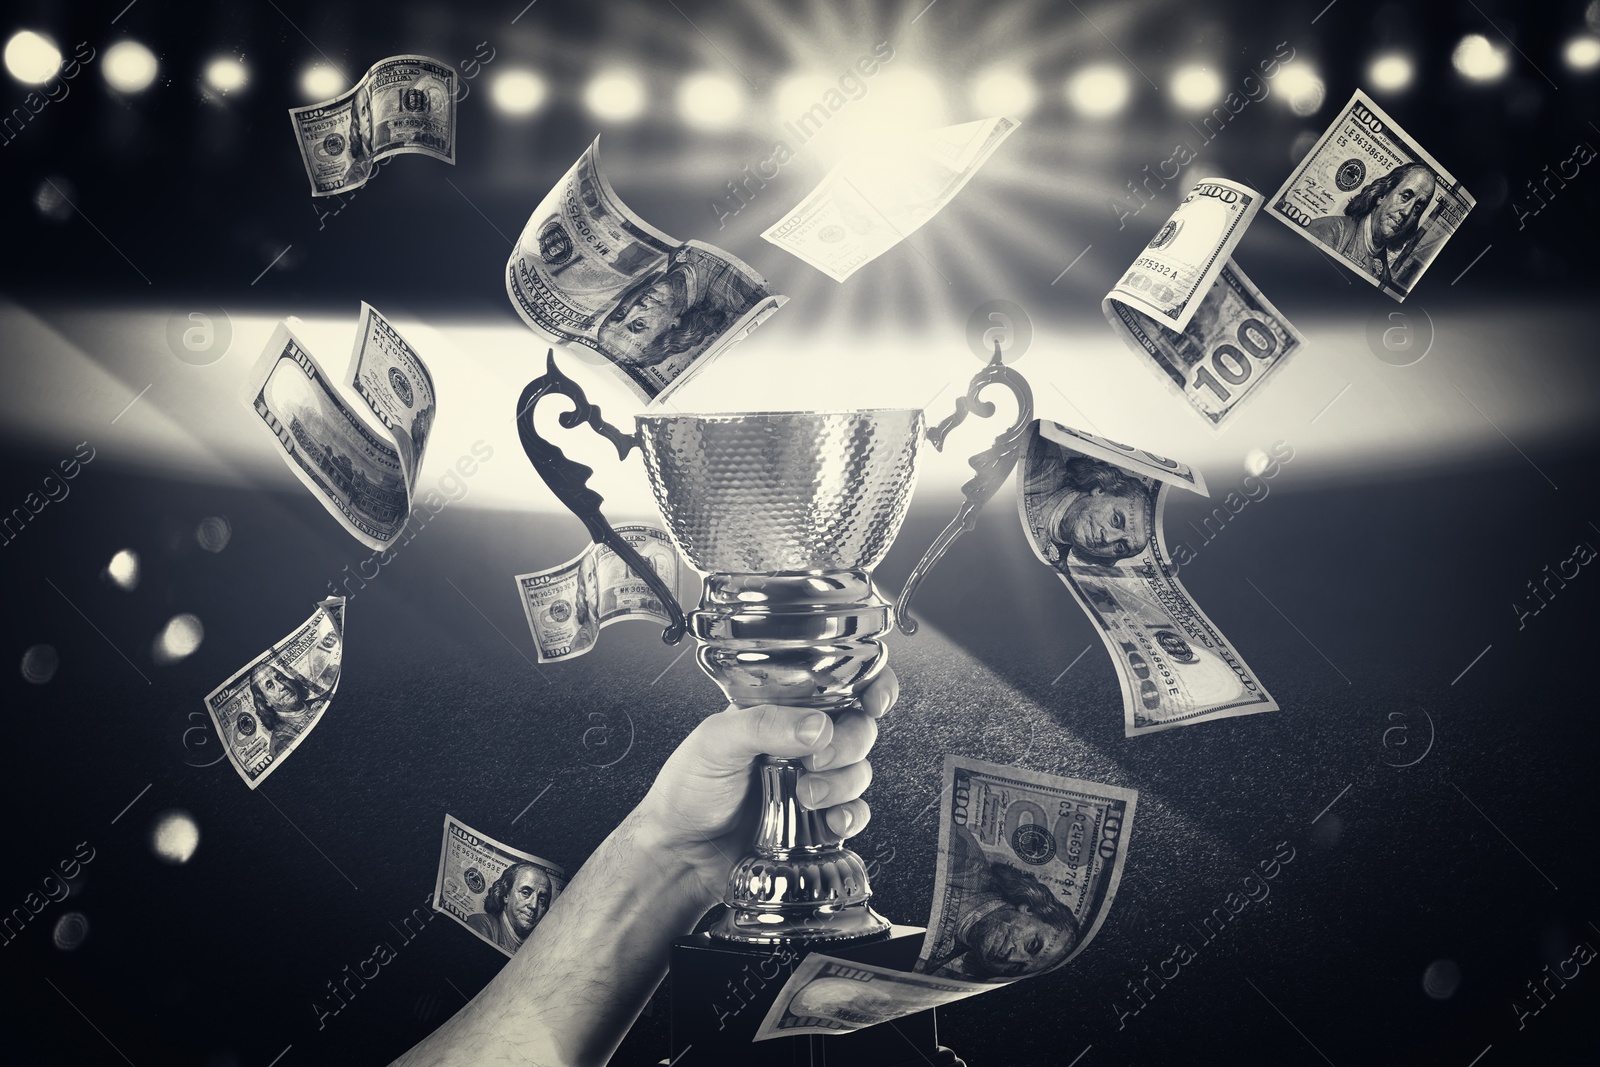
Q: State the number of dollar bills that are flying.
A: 11